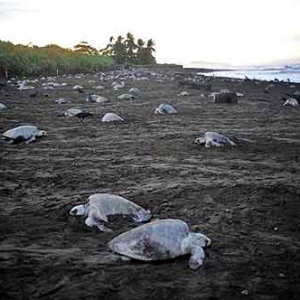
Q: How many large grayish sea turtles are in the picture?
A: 2